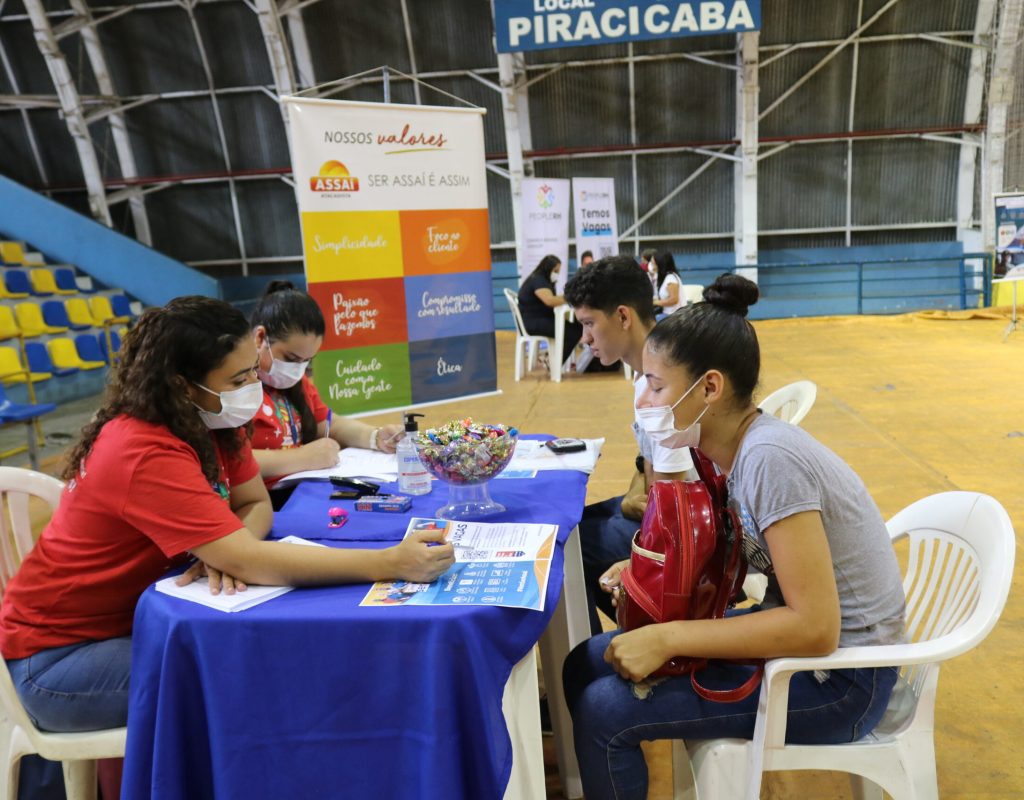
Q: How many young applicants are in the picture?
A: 2